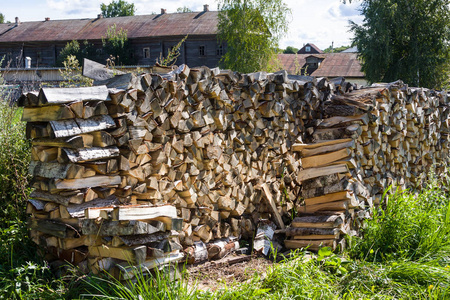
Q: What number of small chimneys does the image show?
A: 5